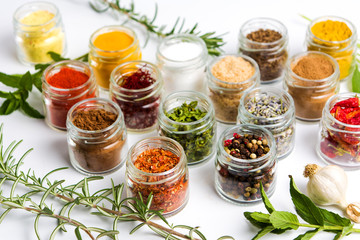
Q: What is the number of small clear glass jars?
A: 15